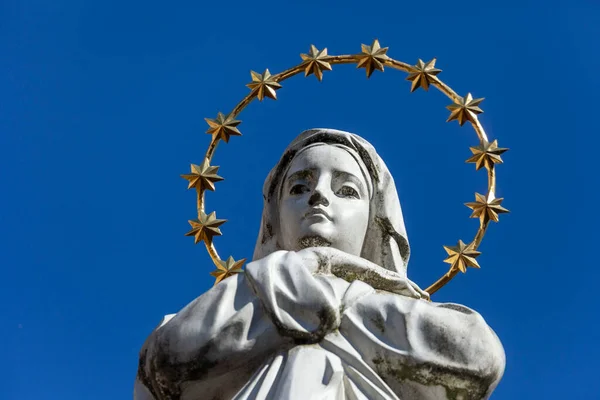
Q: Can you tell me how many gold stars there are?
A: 12